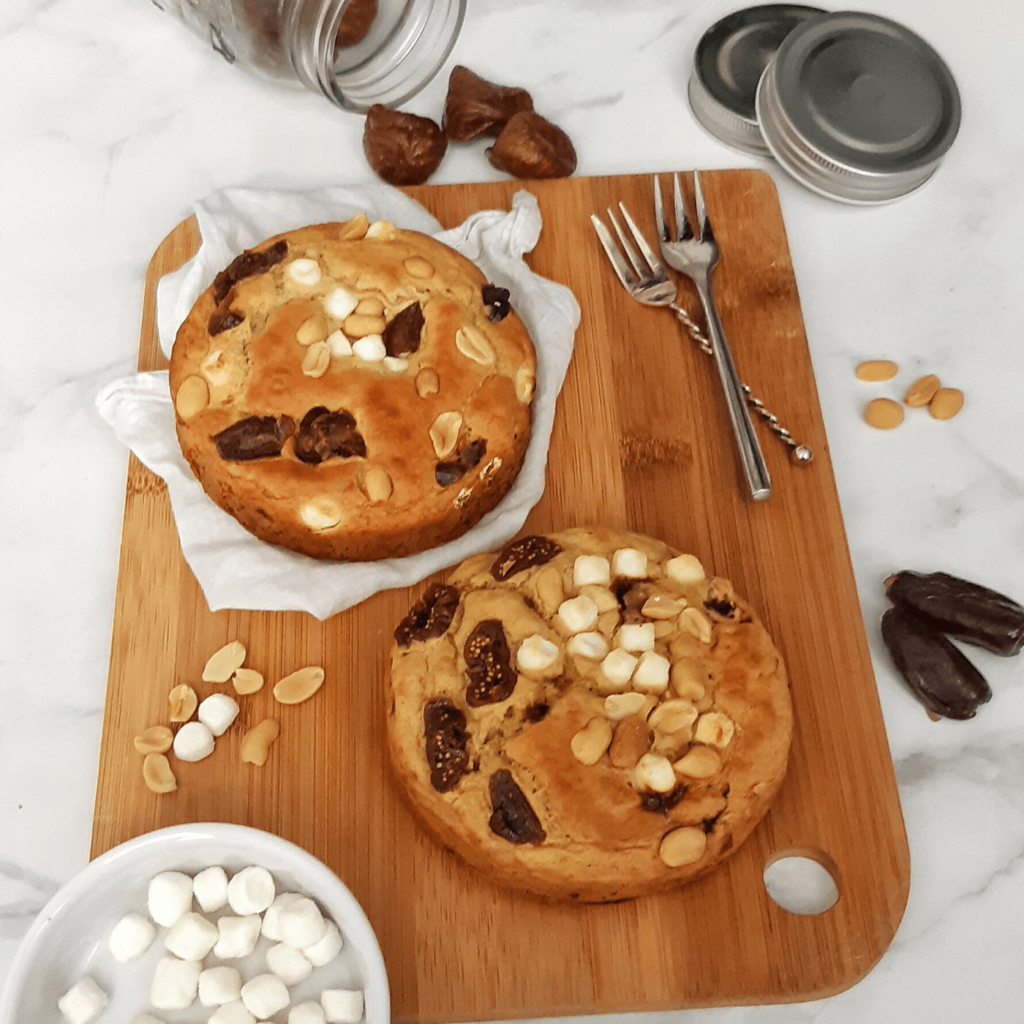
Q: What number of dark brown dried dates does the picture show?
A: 2